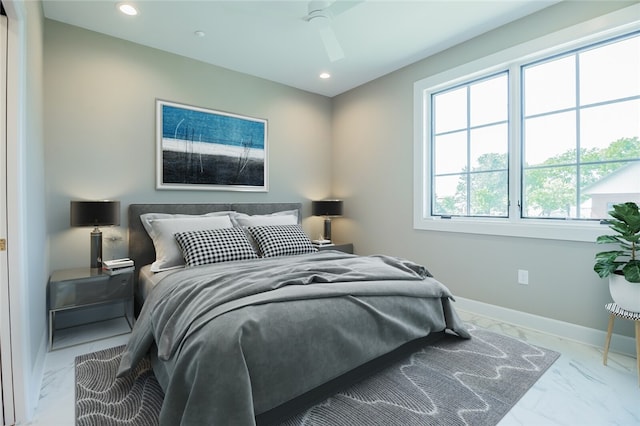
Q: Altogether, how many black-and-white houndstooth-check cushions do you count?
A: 2